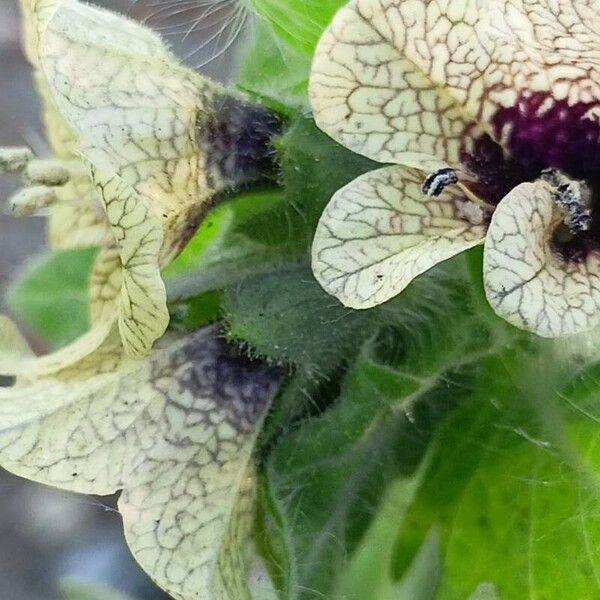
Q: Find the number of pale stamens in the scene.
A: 3